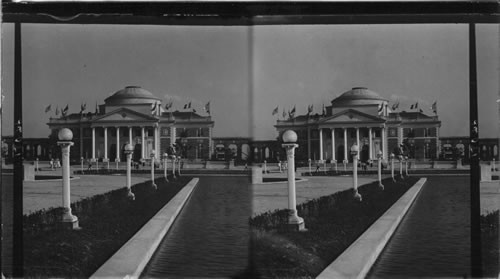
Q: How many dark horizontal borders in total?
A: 1